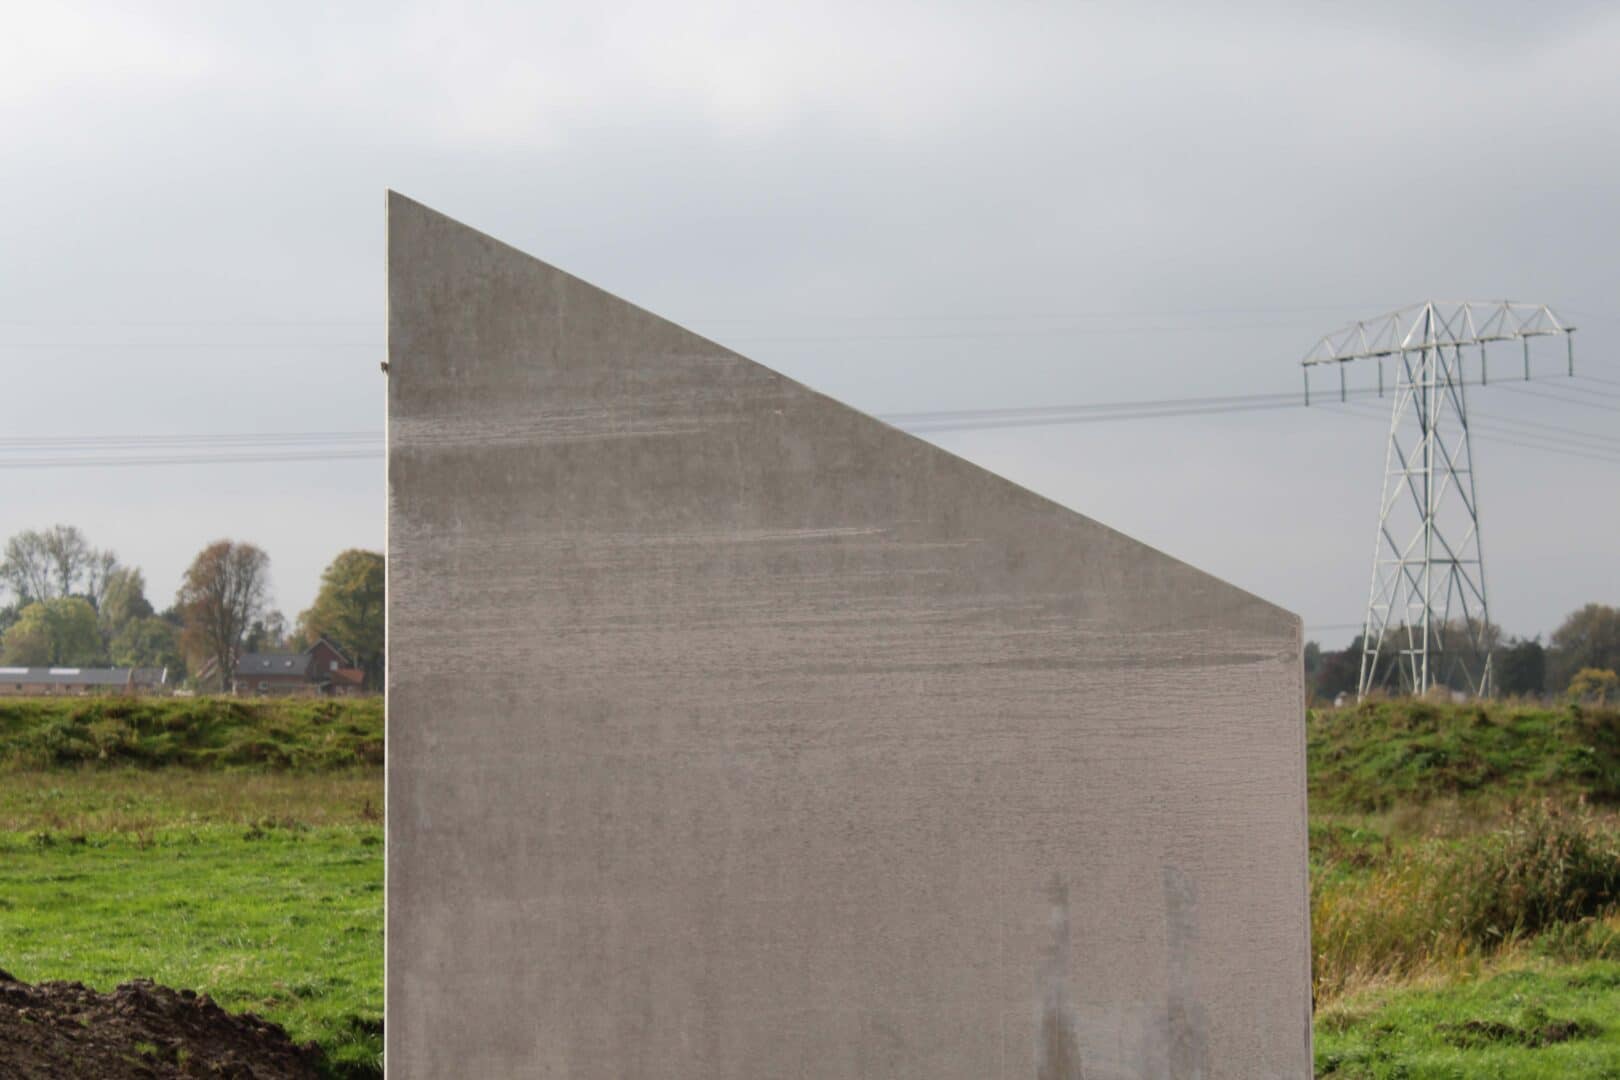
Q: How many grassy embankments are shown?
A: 2